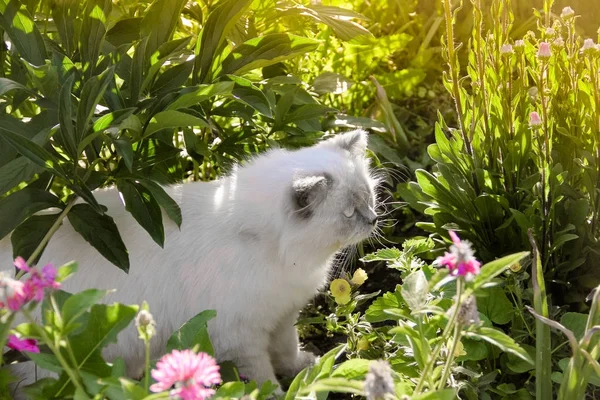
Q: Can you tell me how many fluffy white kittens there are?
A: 1